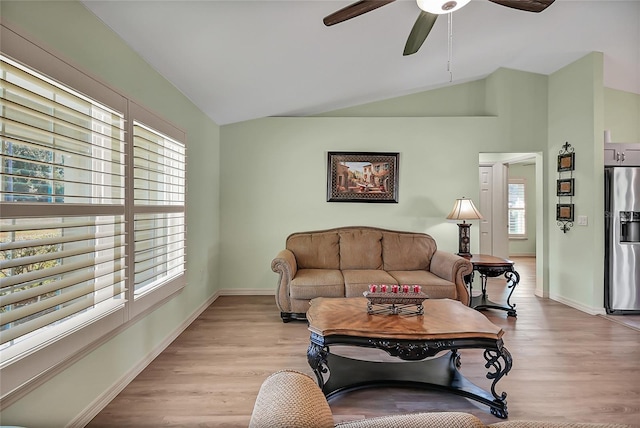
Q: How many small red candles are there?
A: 5